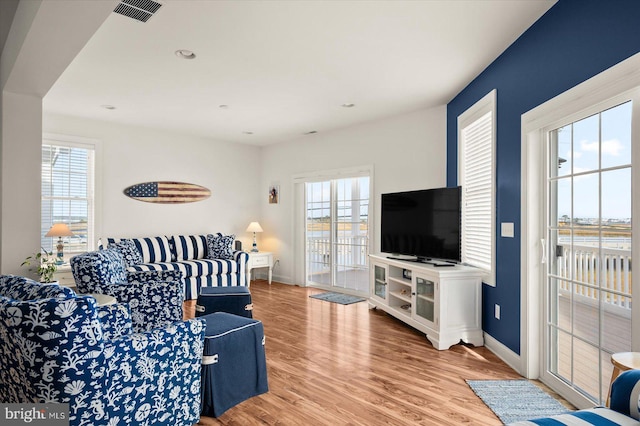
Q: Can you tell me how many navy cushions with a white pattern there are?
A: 2